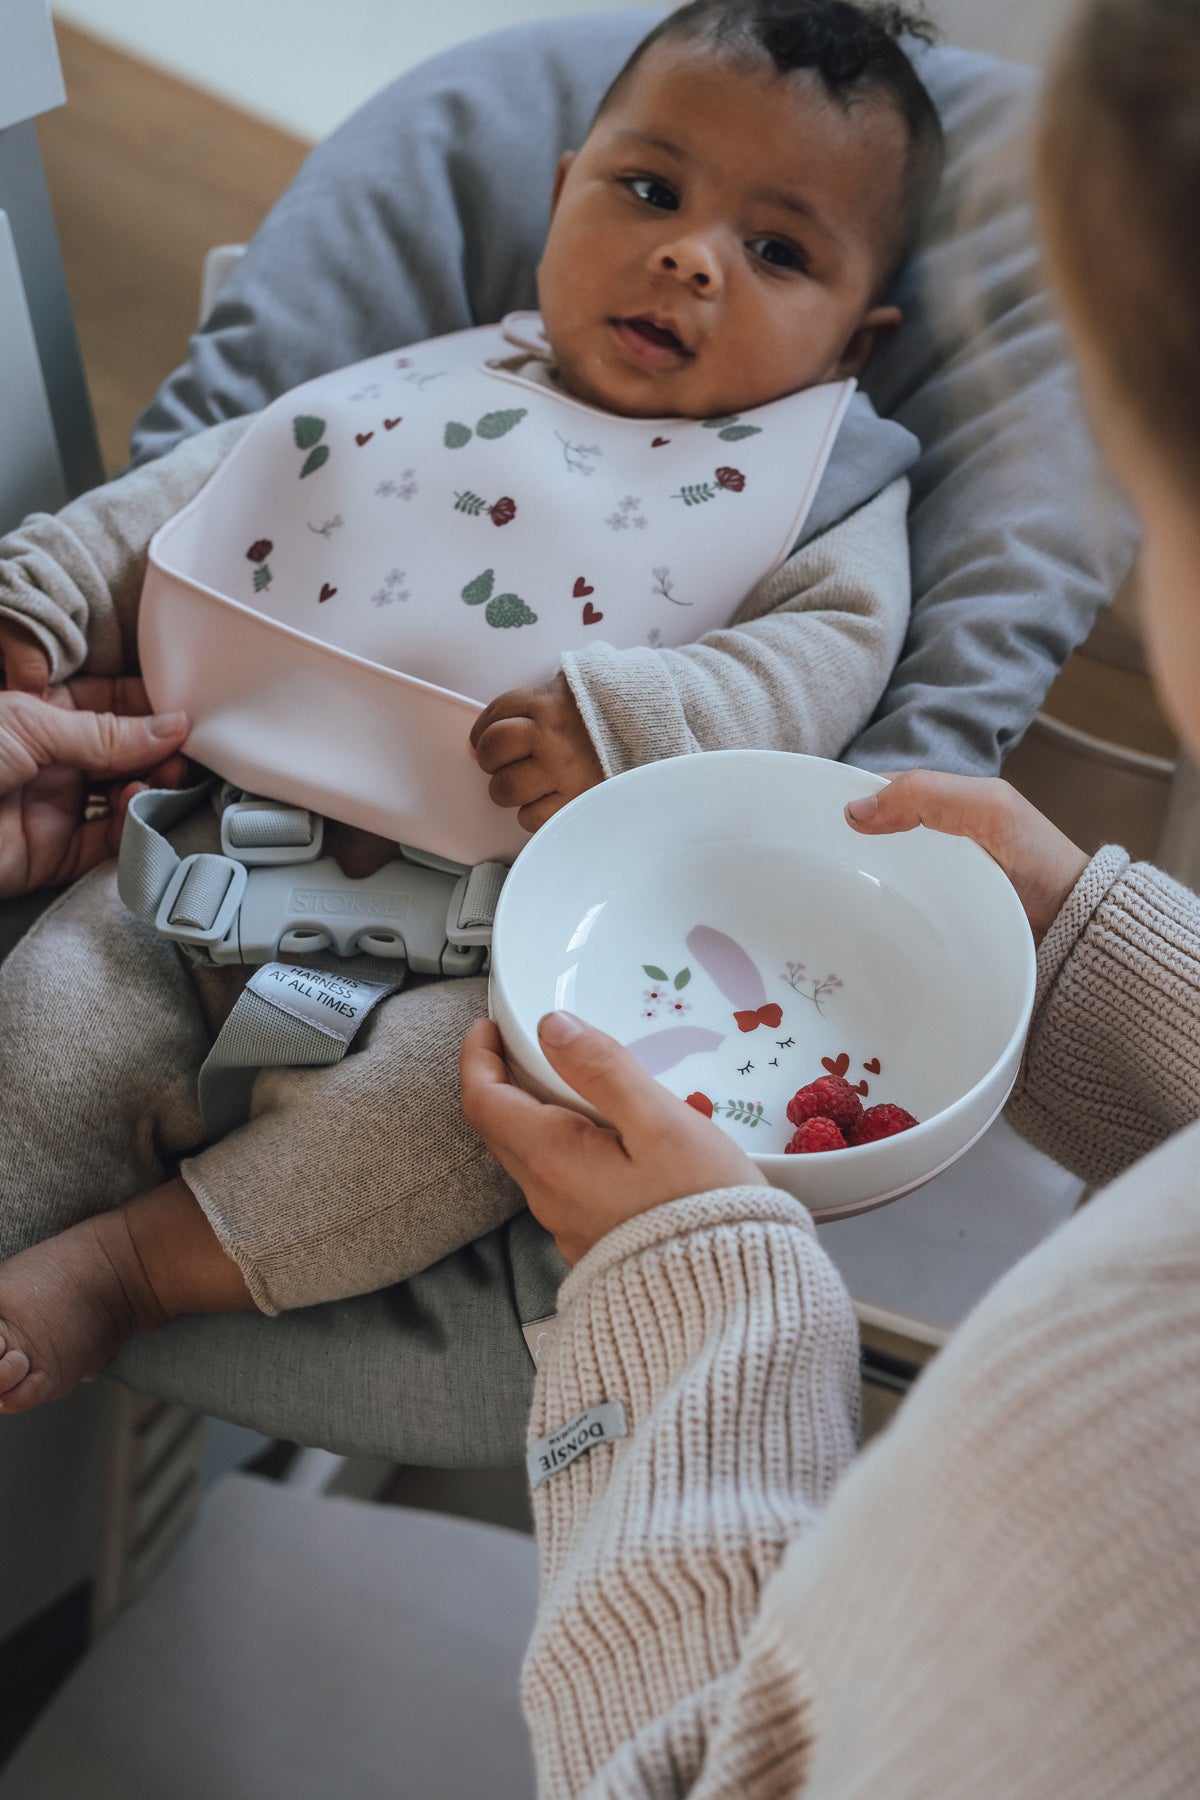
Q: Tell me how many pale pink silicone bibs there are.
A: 1